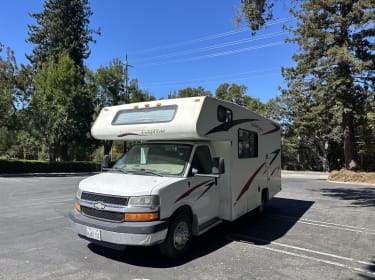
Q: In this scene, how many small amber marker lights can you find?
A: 5